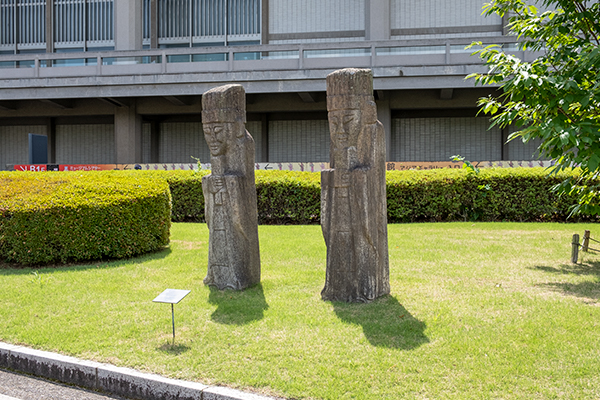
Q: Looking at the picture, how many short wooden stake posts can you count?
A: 2